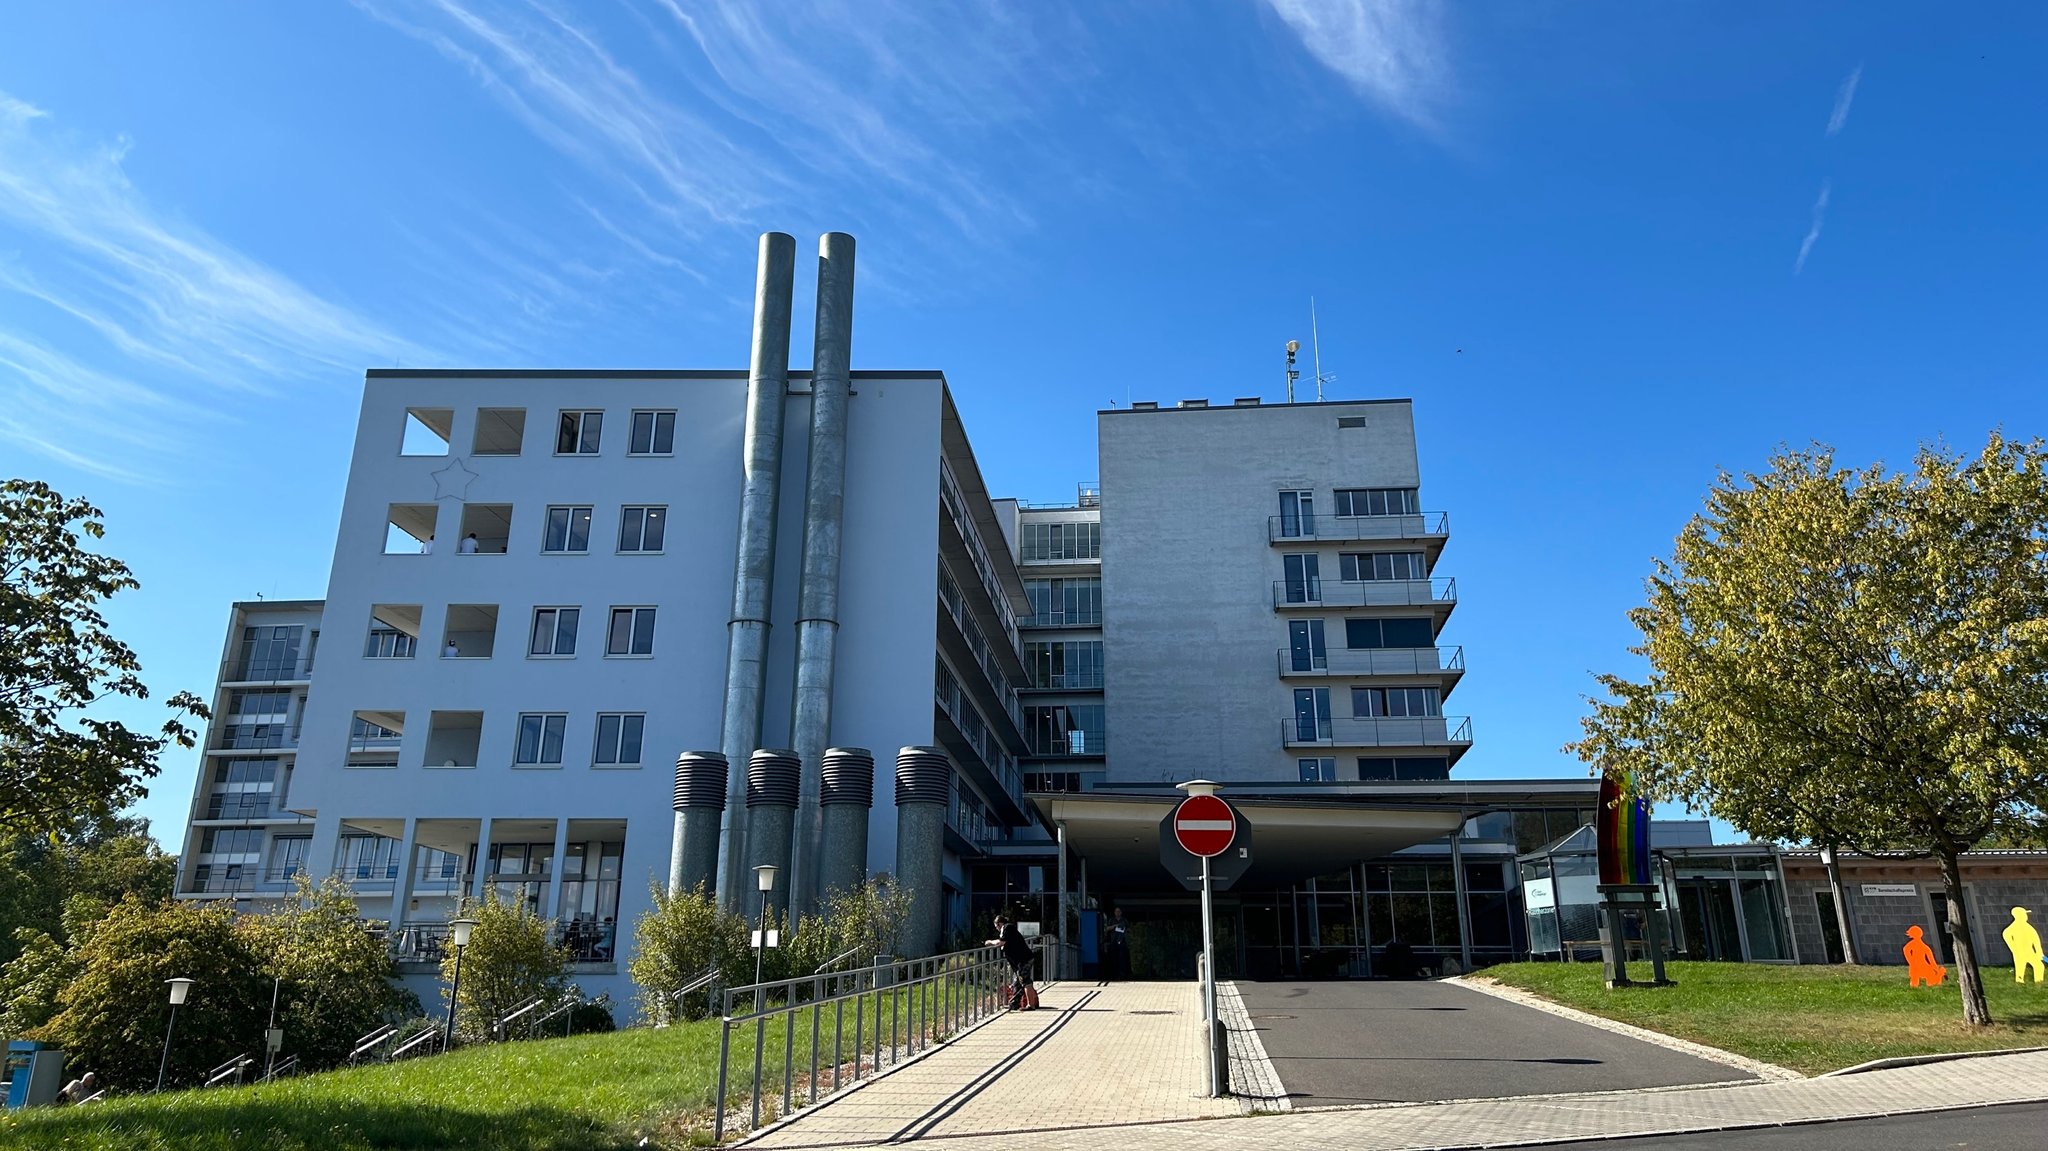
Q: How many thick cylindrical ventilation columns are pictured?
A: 4